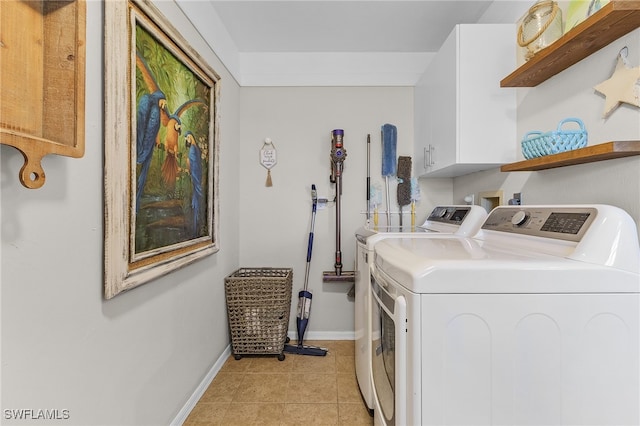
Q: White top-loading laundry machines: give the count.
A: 1